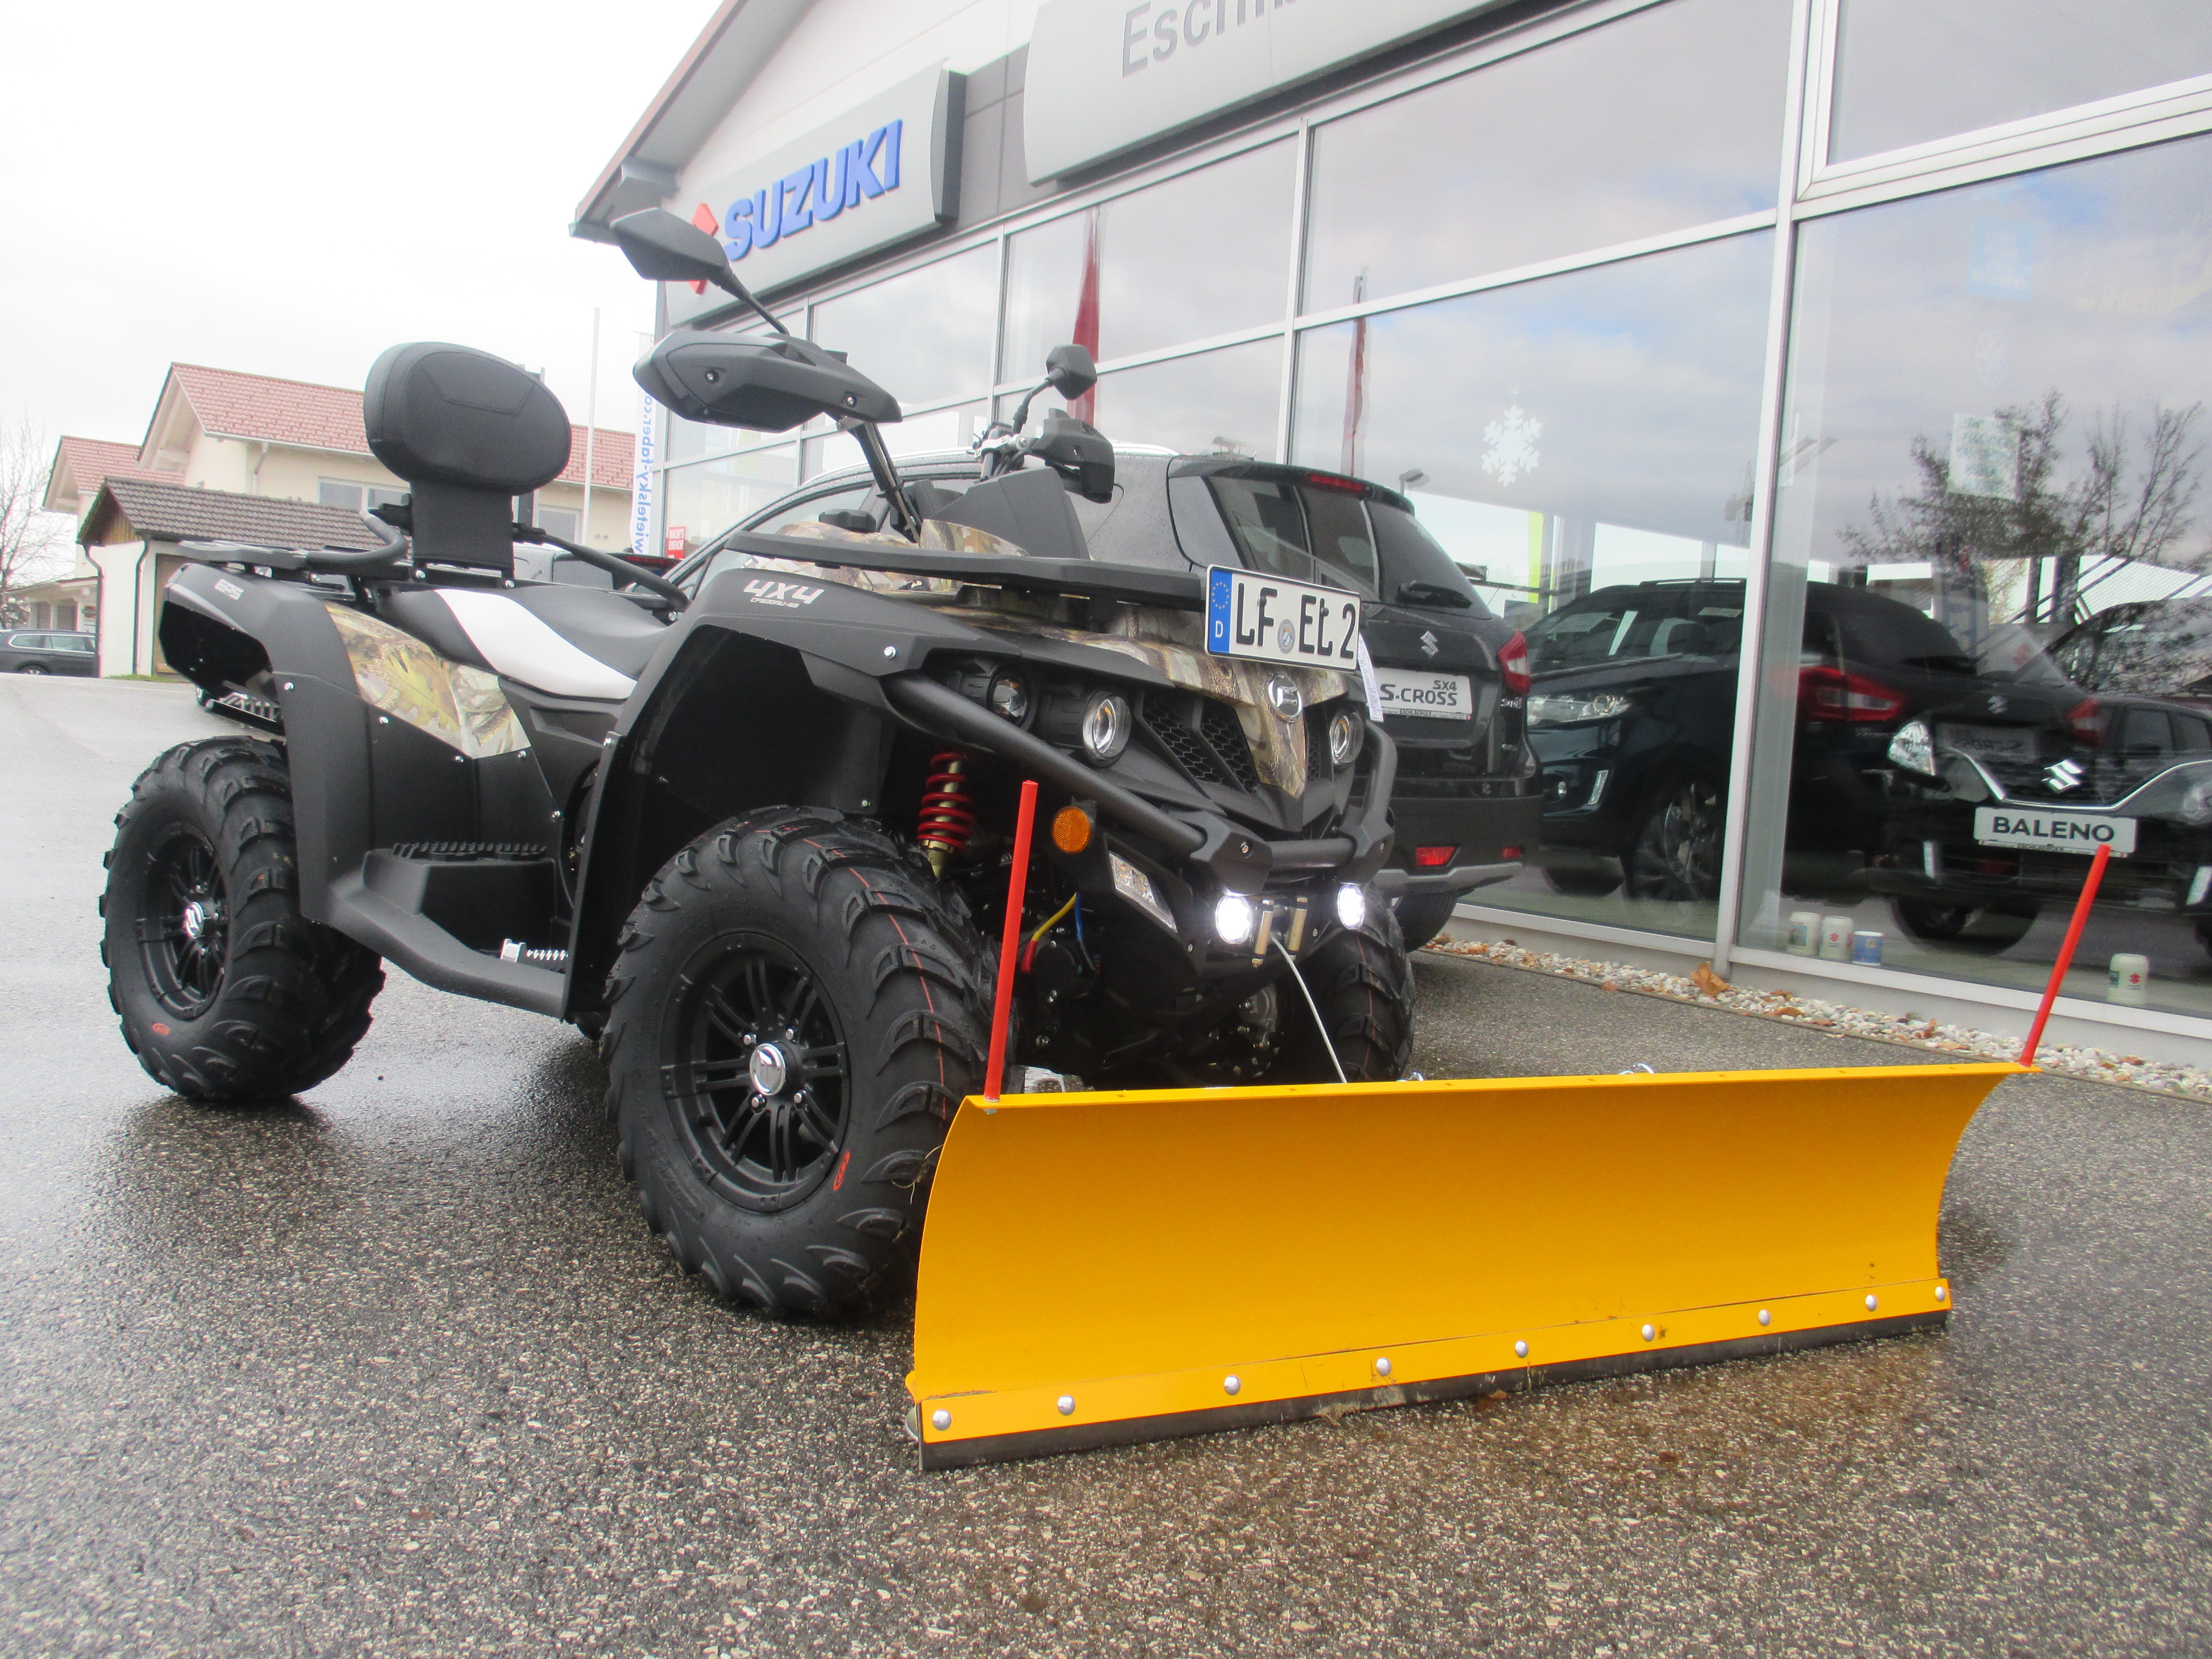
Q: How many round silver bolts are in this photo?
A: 9